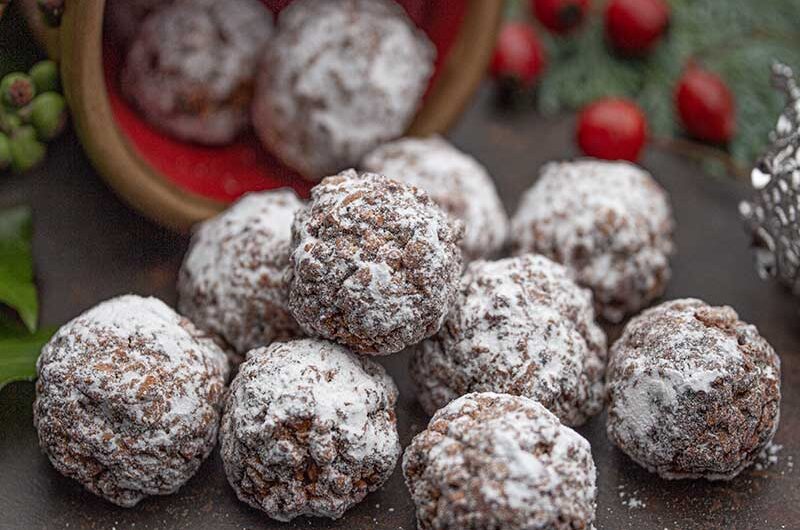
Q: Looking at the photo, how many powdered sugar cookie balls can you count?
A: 11